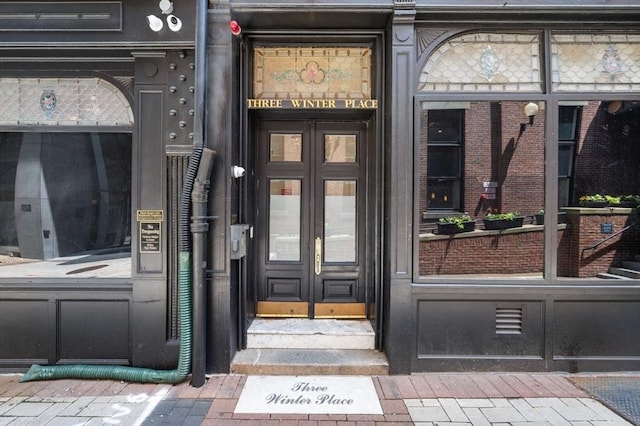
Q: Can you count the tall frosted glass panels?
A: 2